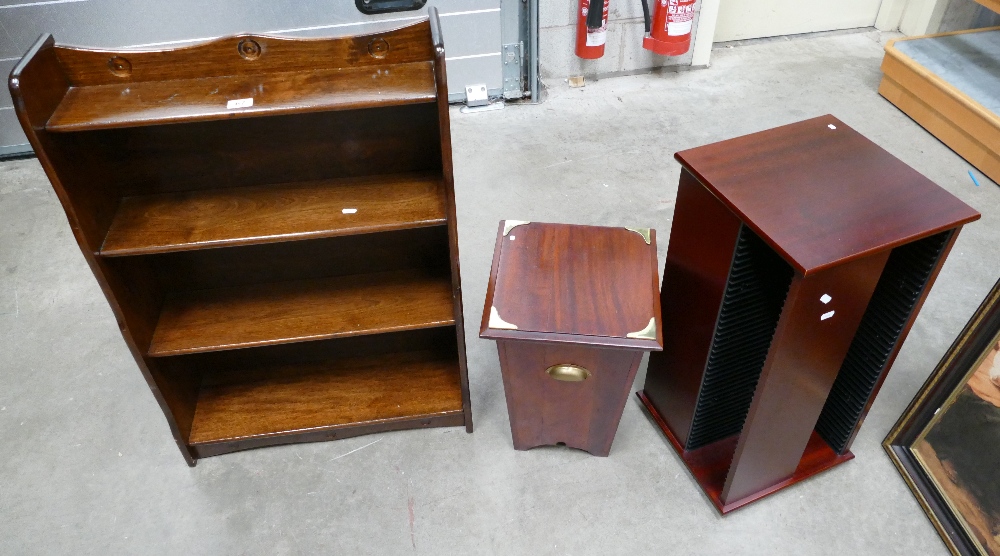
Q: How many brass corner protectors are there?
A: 4